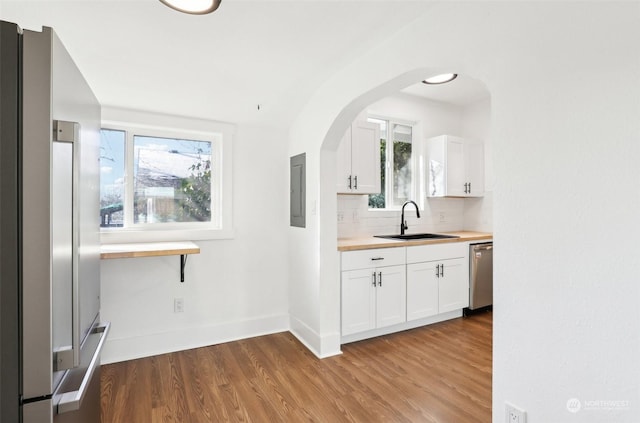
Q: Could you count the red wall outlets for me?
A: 0